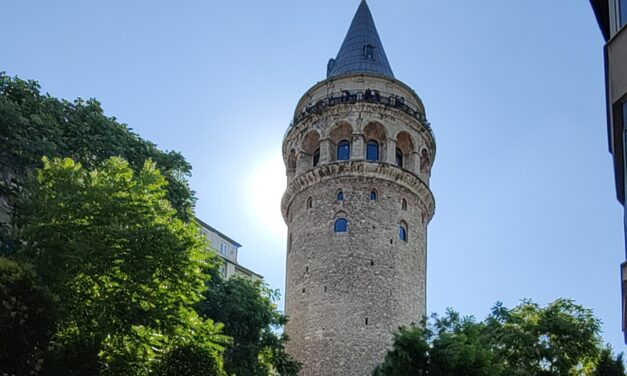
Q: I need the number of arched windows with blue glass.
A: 6